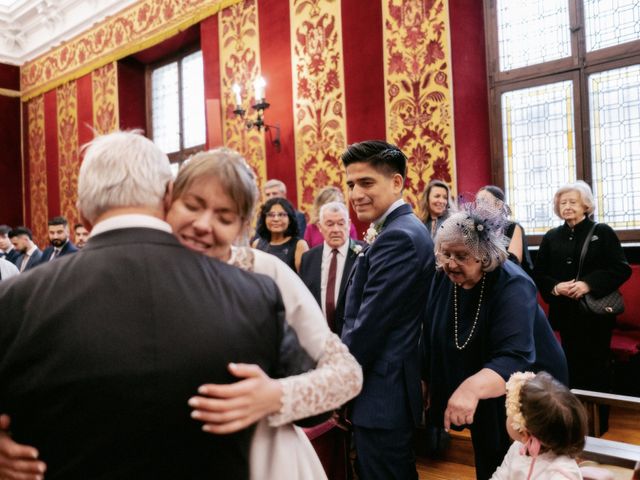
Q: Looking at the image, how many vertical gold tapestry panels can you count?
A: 6